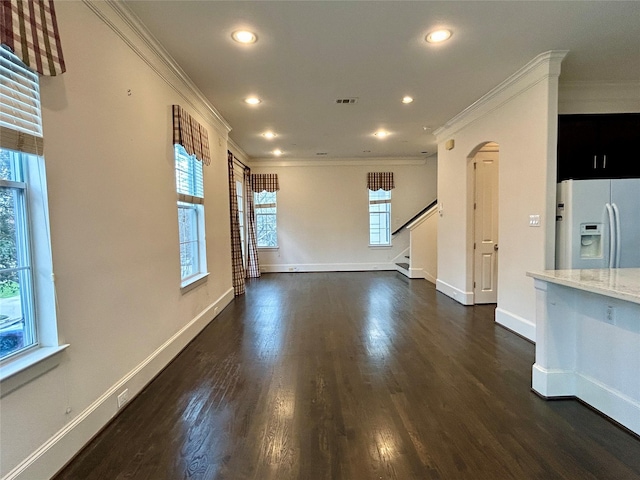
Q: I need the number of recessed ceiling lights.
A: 7